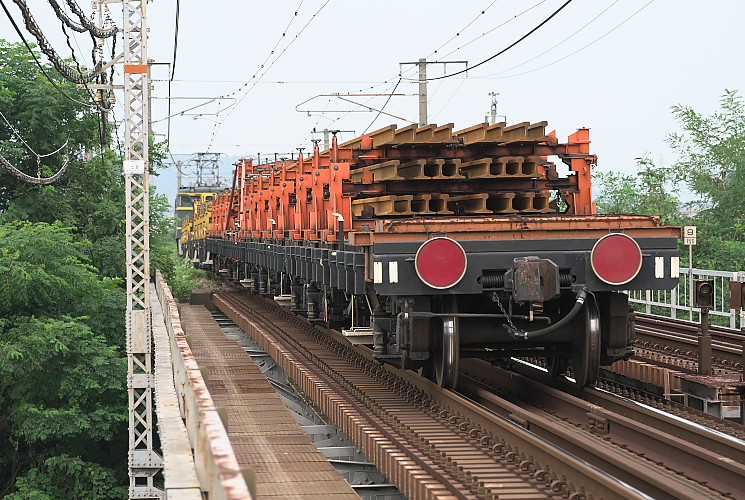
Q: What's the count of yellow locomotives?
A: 1